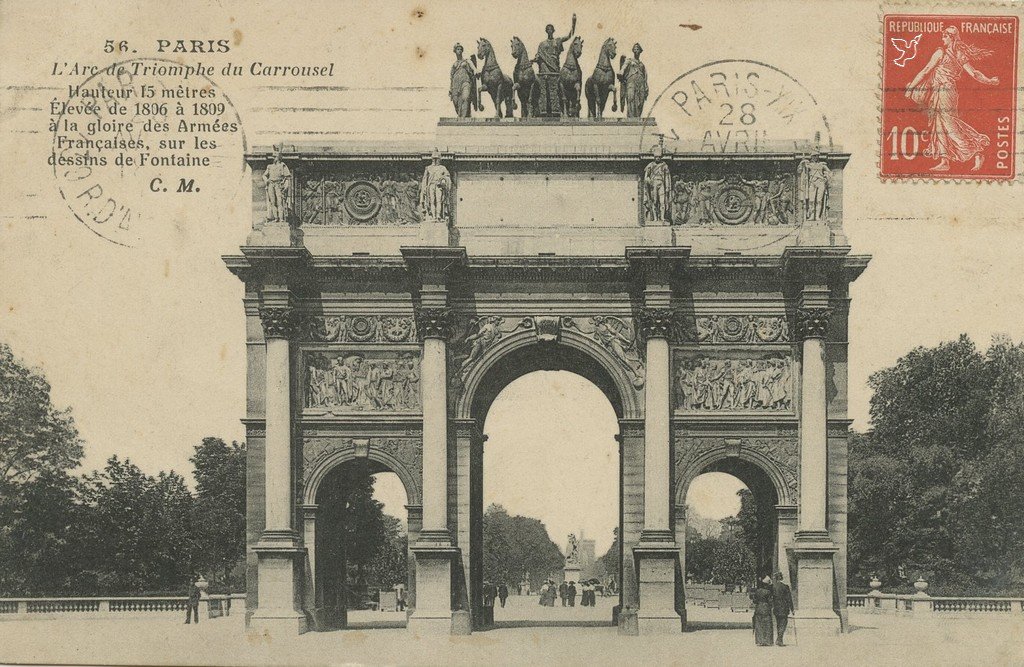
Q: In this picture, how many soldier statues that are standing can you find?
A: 4